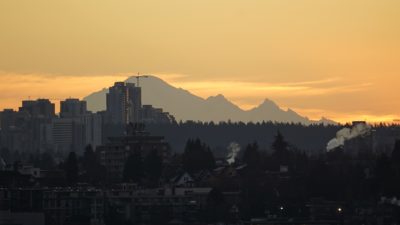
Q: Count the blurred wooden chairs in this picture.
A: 0